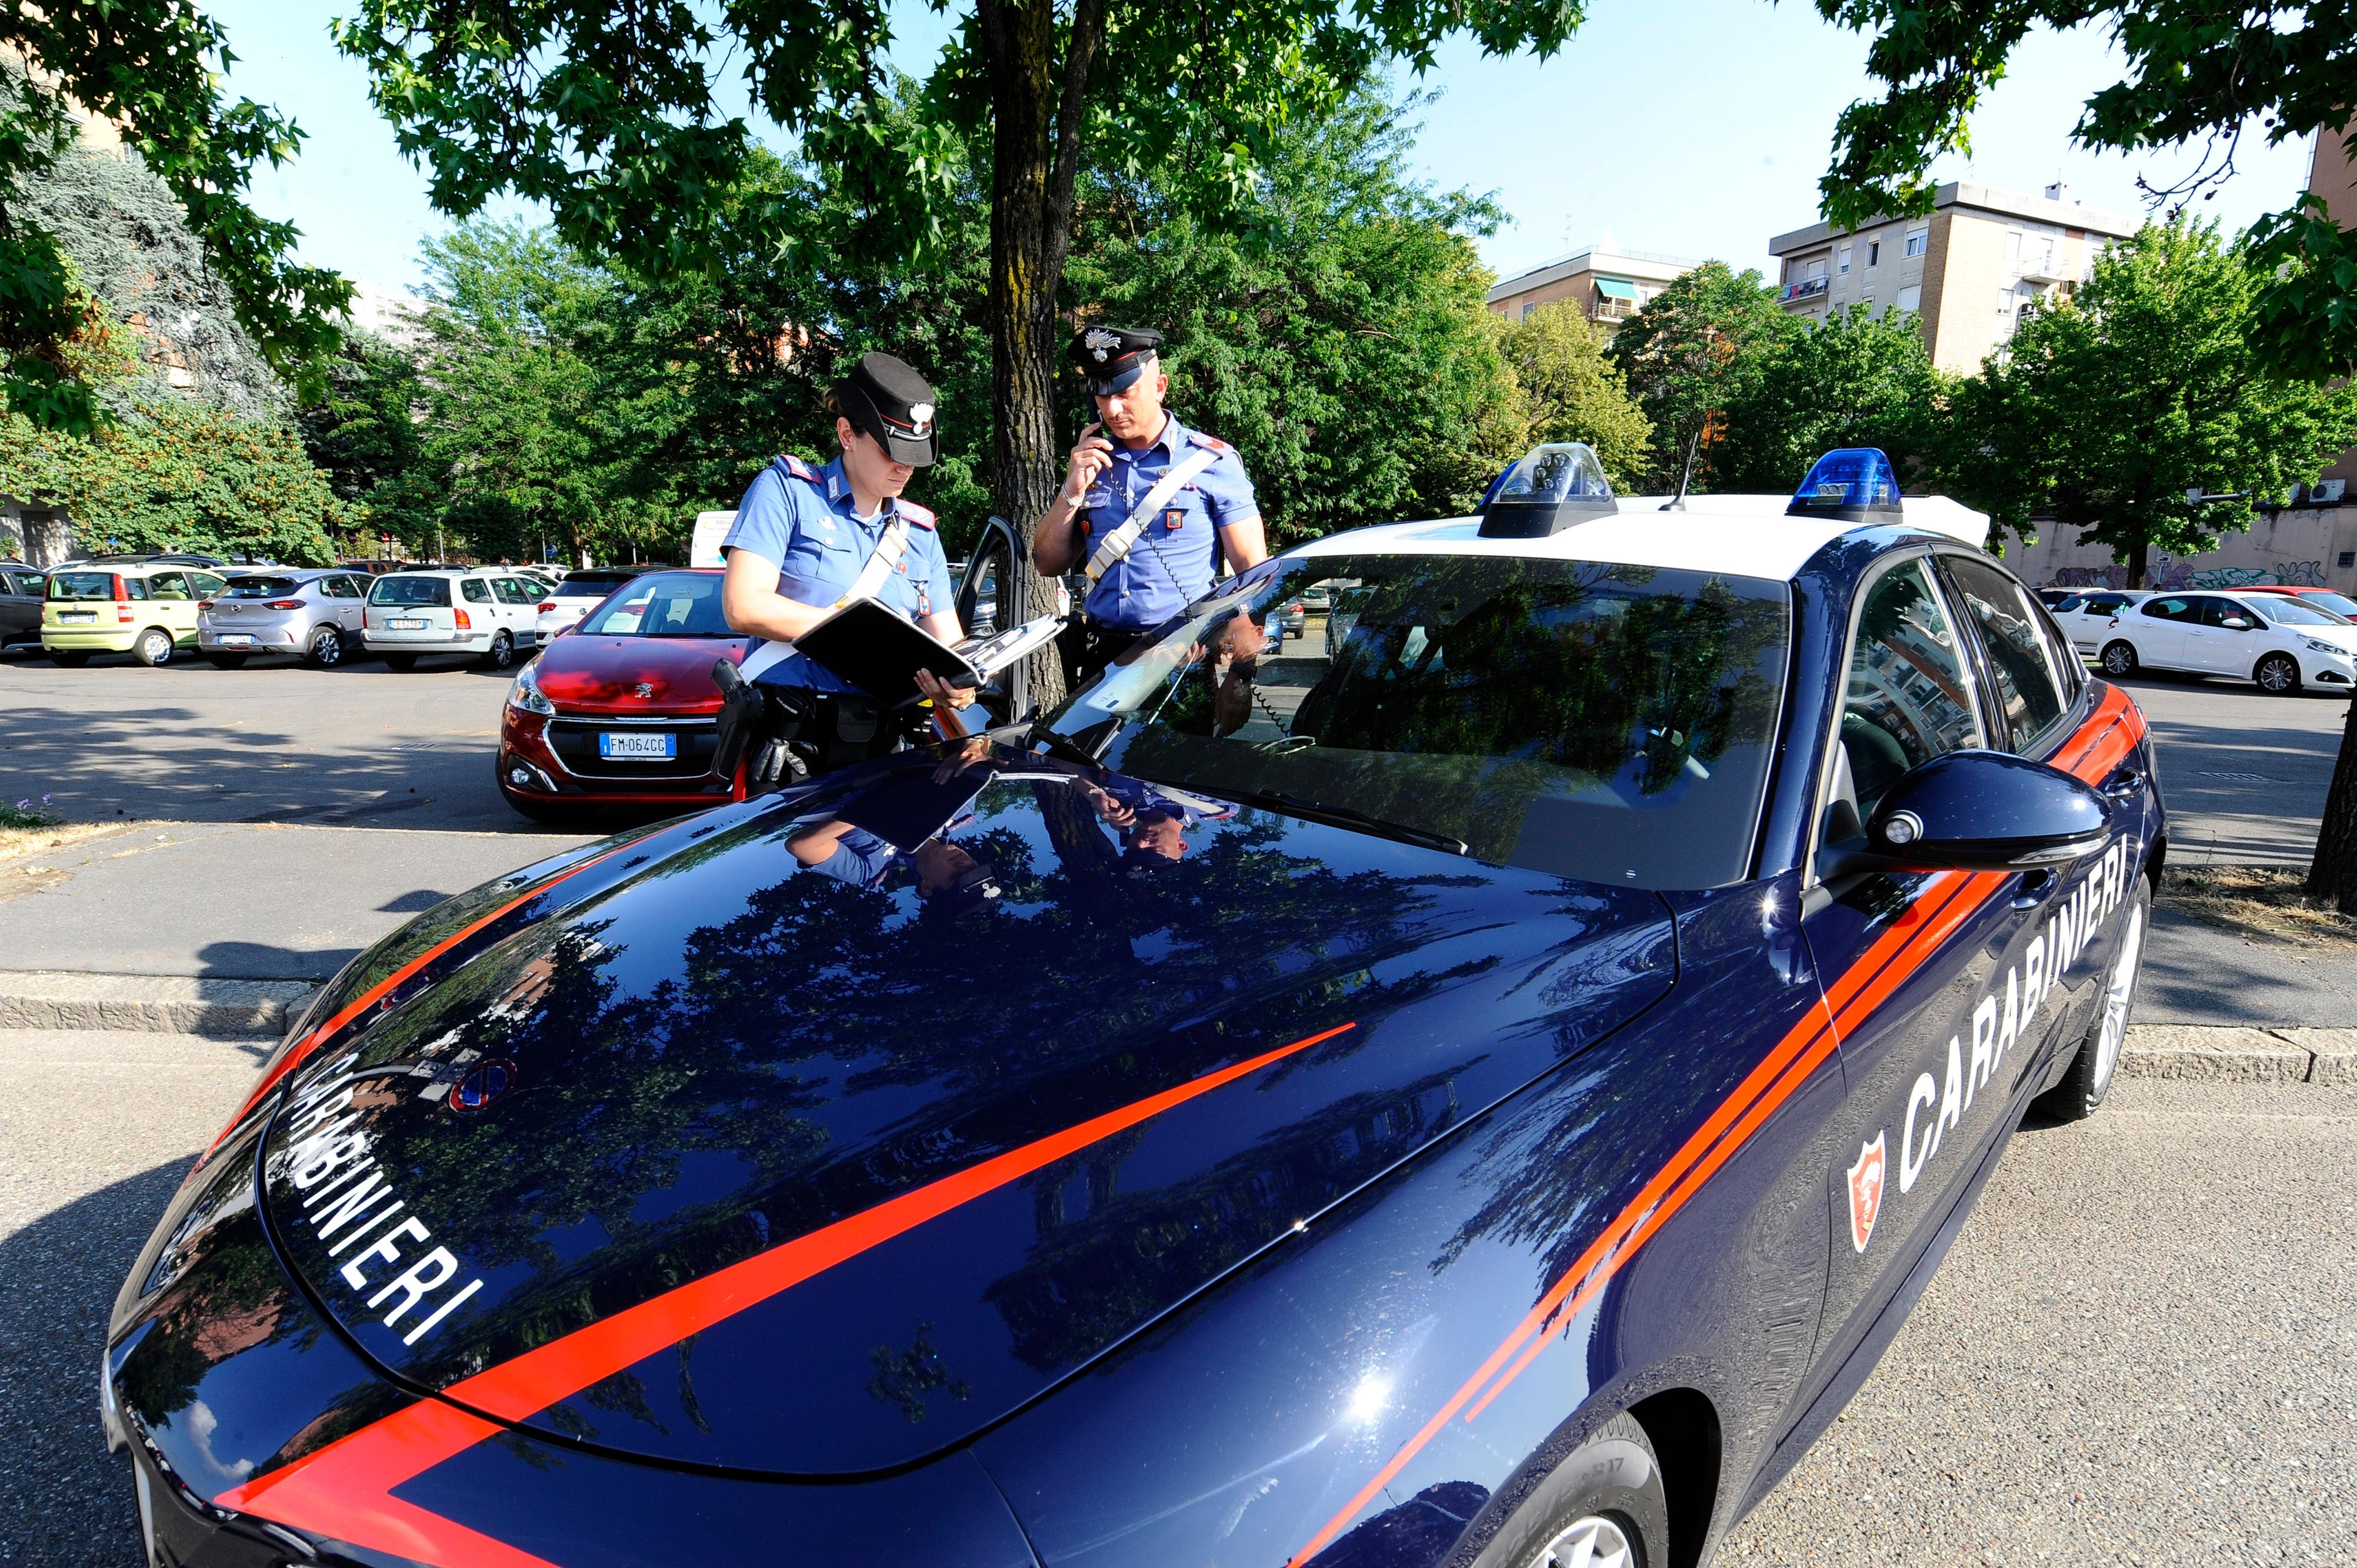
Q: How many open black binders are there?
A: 1